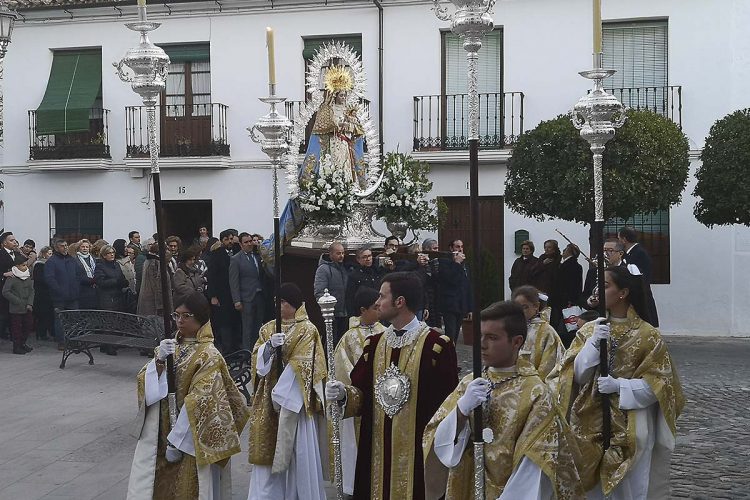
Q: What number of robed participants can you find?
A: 7